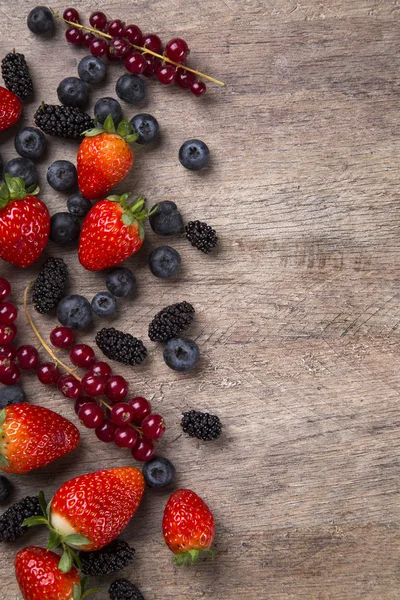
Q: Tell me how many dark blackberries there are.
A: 10